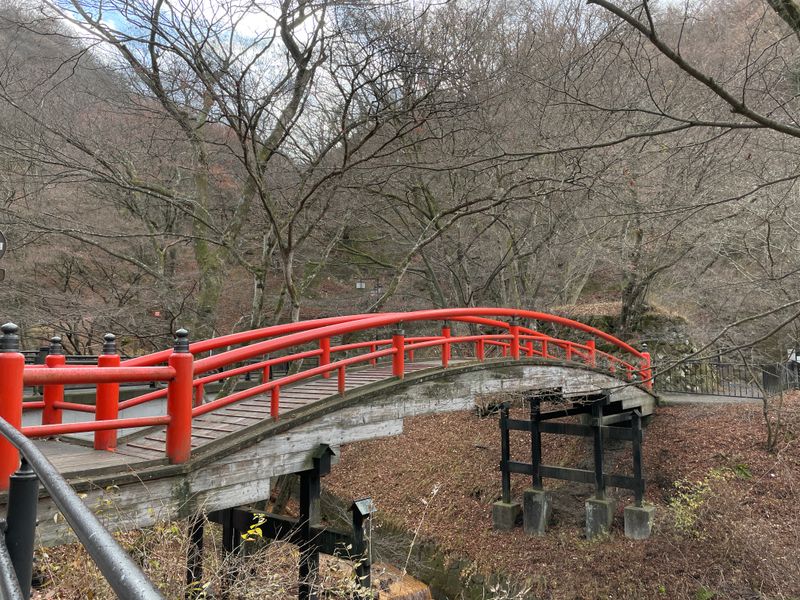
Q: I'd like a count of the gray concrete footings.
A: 4